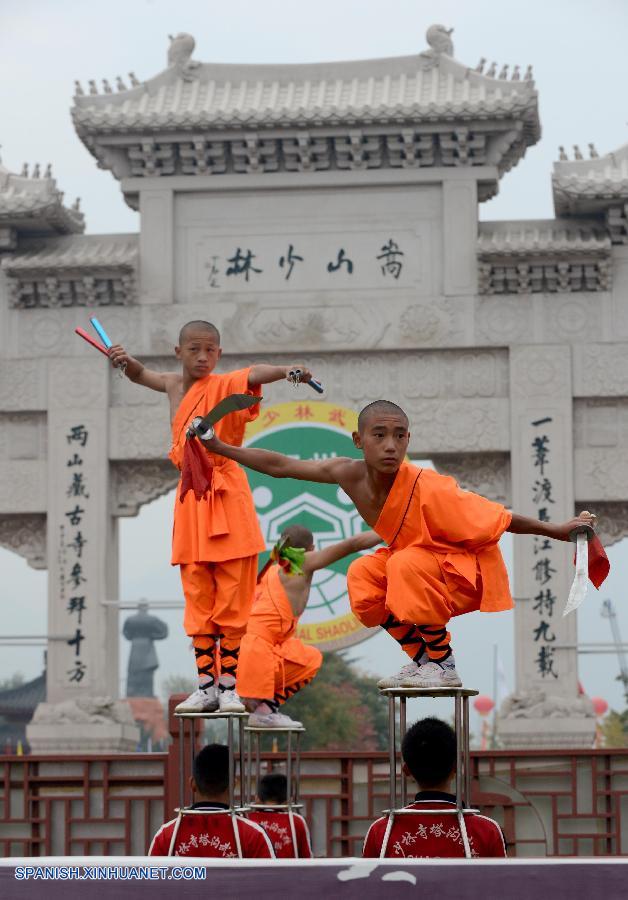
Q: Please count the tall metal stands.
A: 3